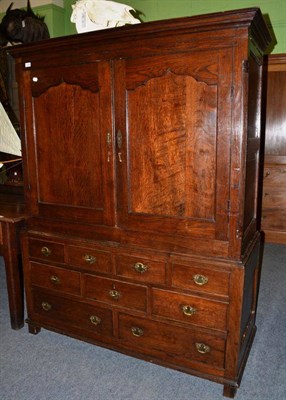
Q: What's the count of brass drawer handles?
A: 11